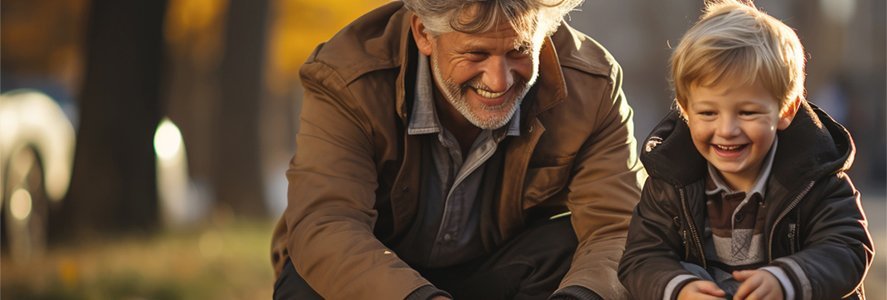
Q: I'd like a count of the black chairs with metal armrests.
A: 0